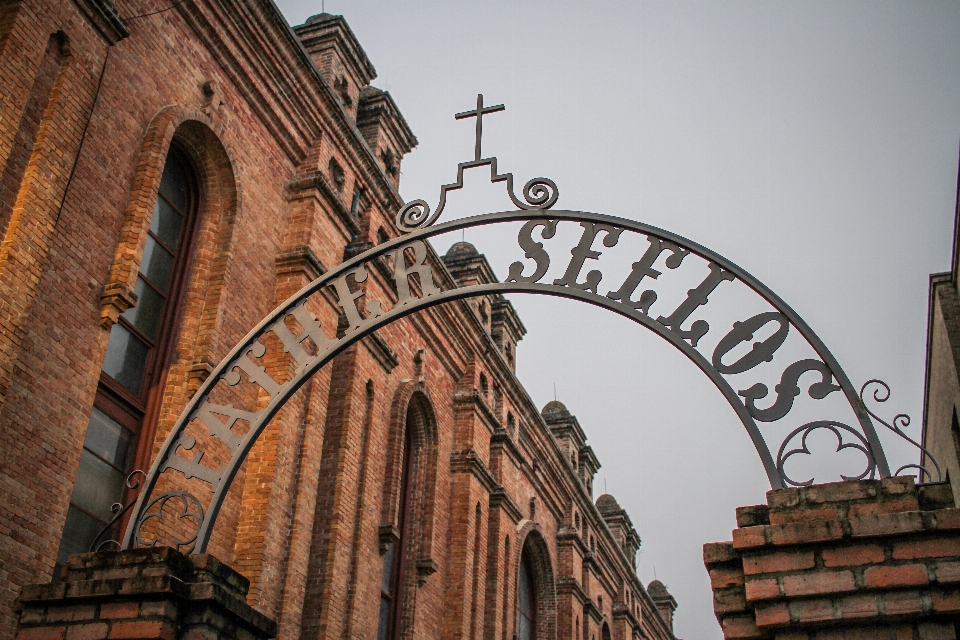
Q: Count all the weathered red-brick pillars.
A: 2